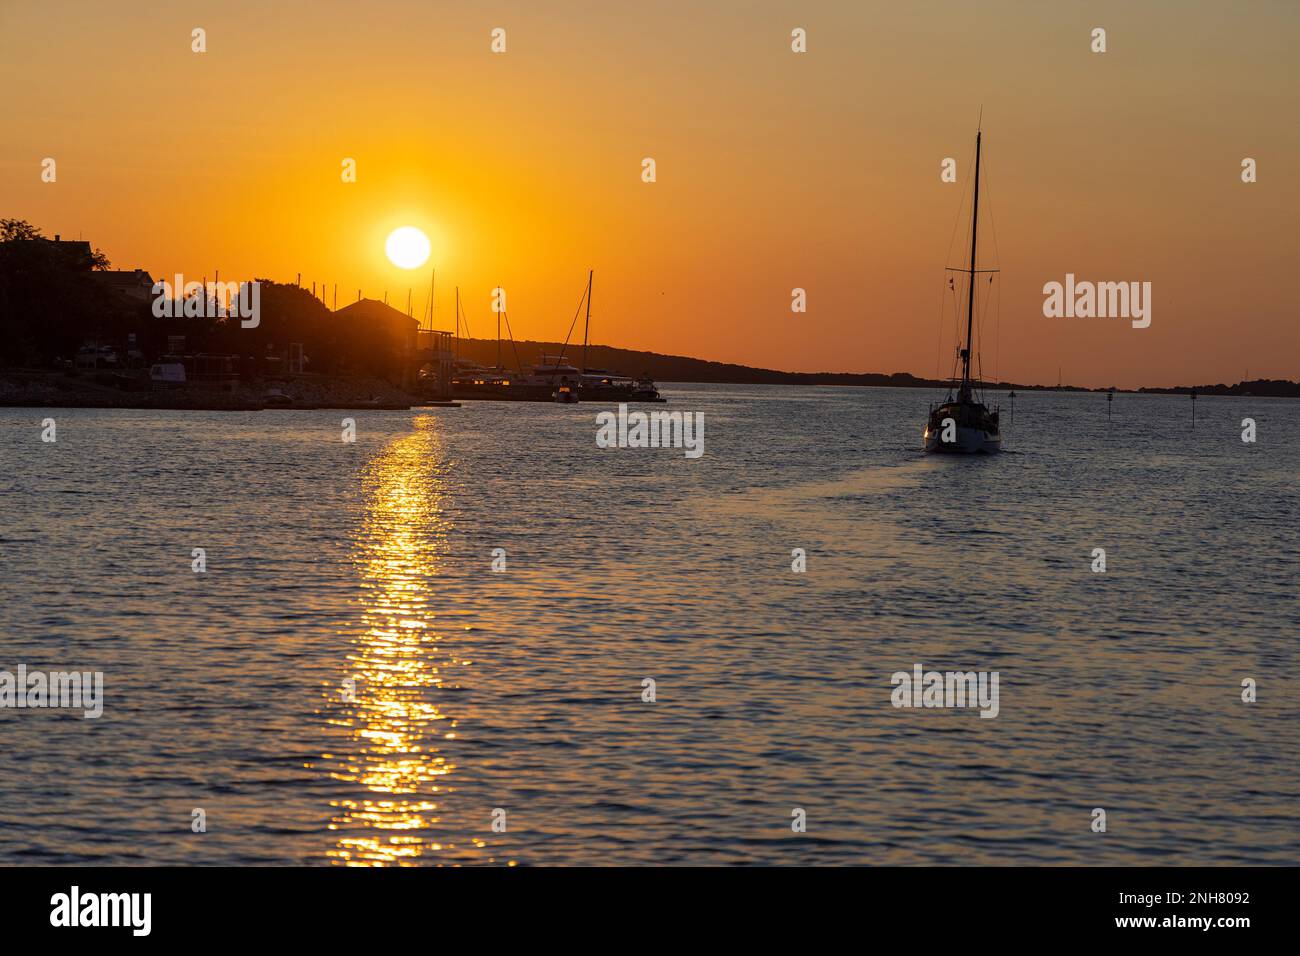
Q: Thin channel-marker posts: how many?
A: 3